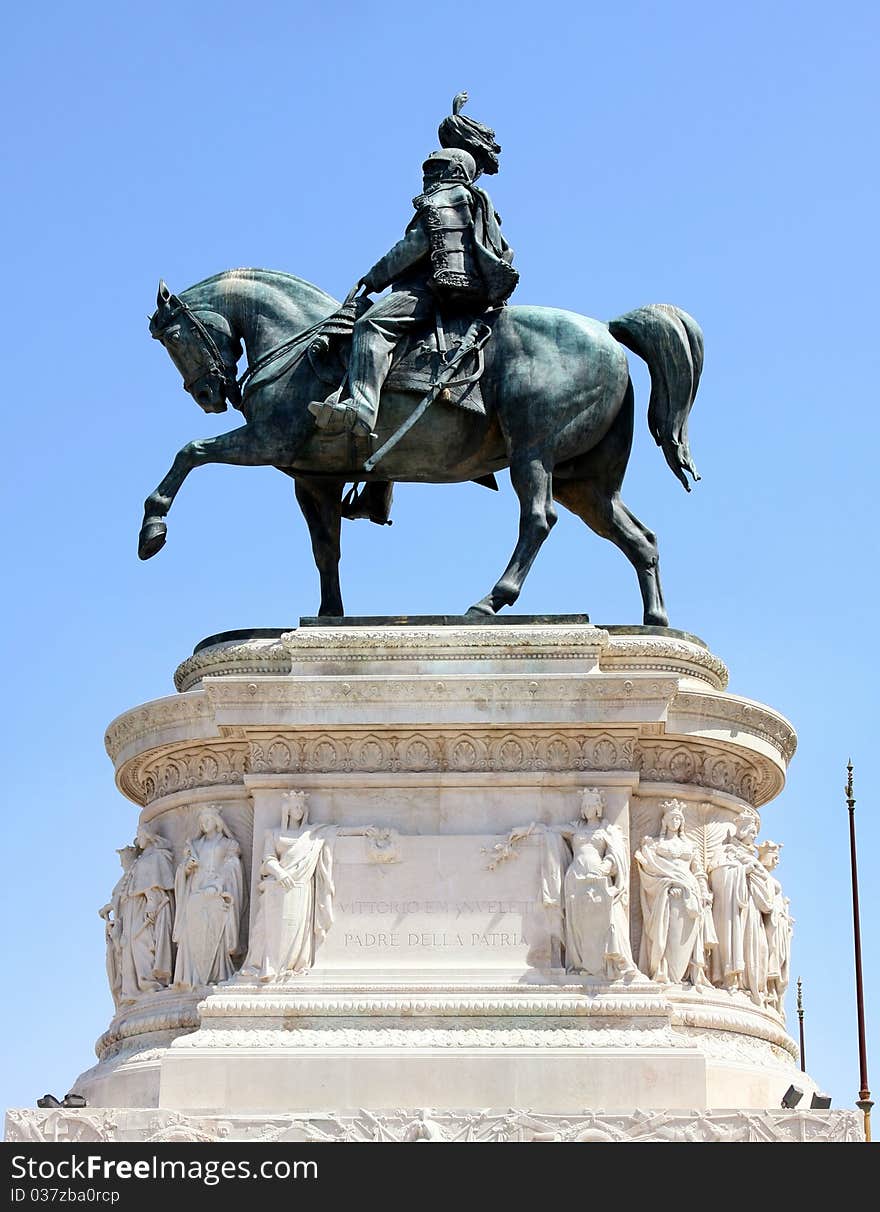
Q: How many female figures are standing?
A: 8